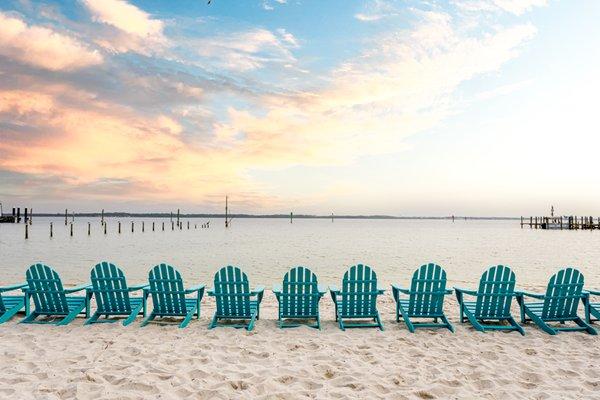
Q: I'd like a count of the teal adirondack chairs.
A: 11